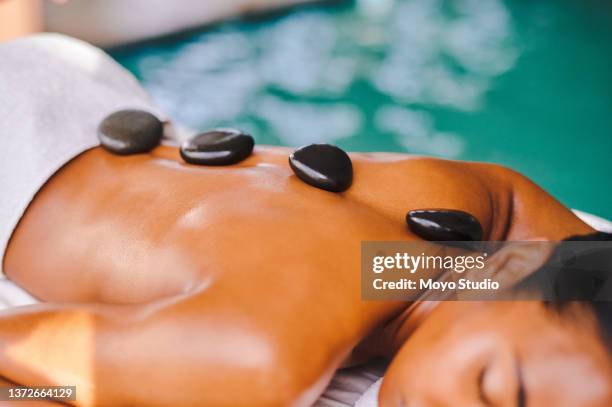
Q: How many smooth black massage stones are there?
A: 4